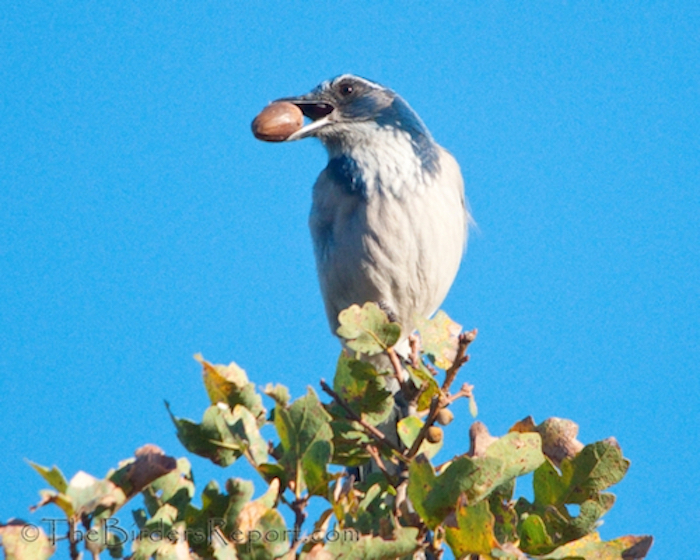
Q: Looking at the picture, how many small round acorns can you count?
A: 2